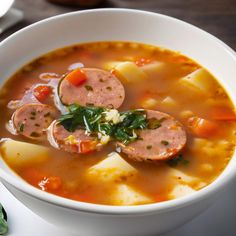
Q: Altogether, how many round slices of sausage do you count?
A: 4